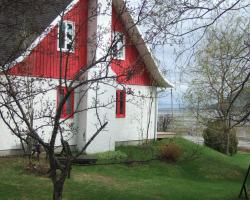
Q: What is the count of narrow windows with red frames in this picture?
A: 2